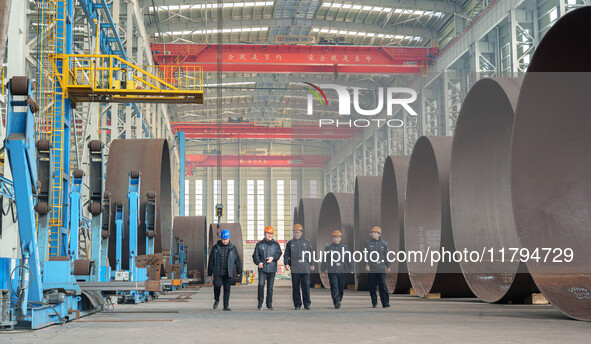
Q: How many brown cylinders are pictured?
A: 11